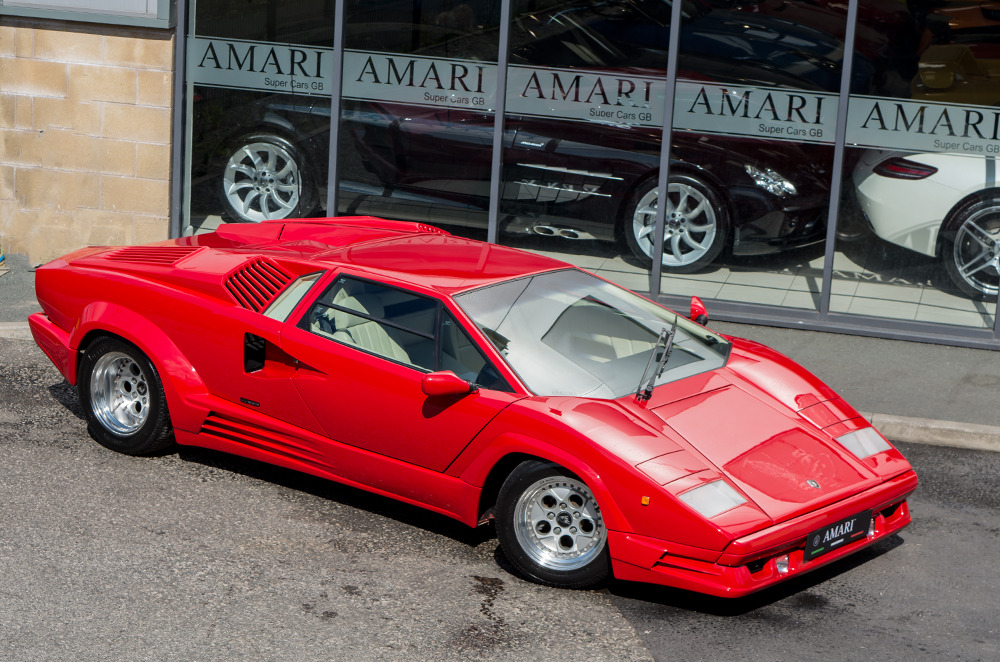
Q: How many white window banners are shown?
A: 5